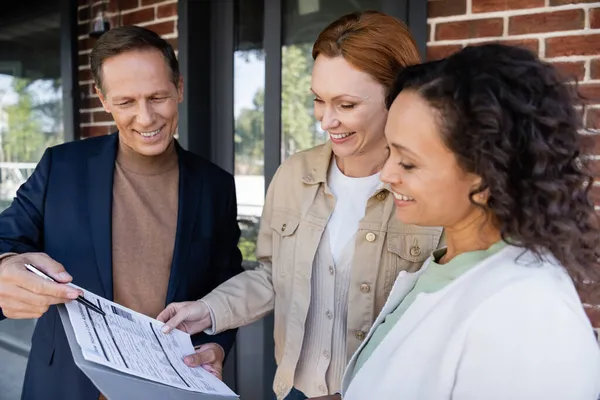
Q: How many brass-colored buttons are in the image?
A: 6